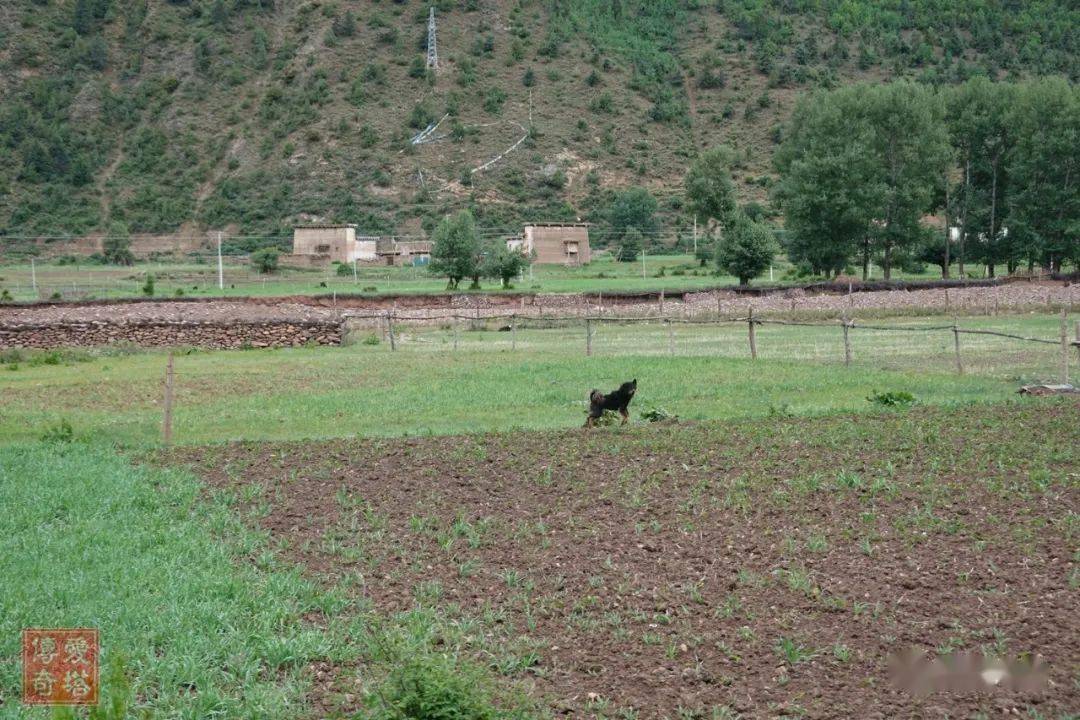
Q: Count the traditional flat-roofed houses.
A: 2